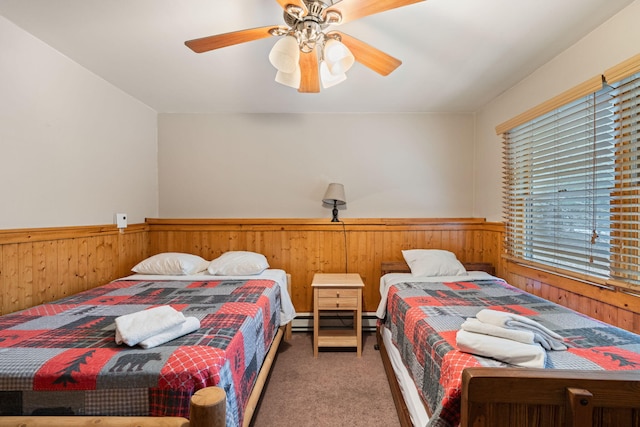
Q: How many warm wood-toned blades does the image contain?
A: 5